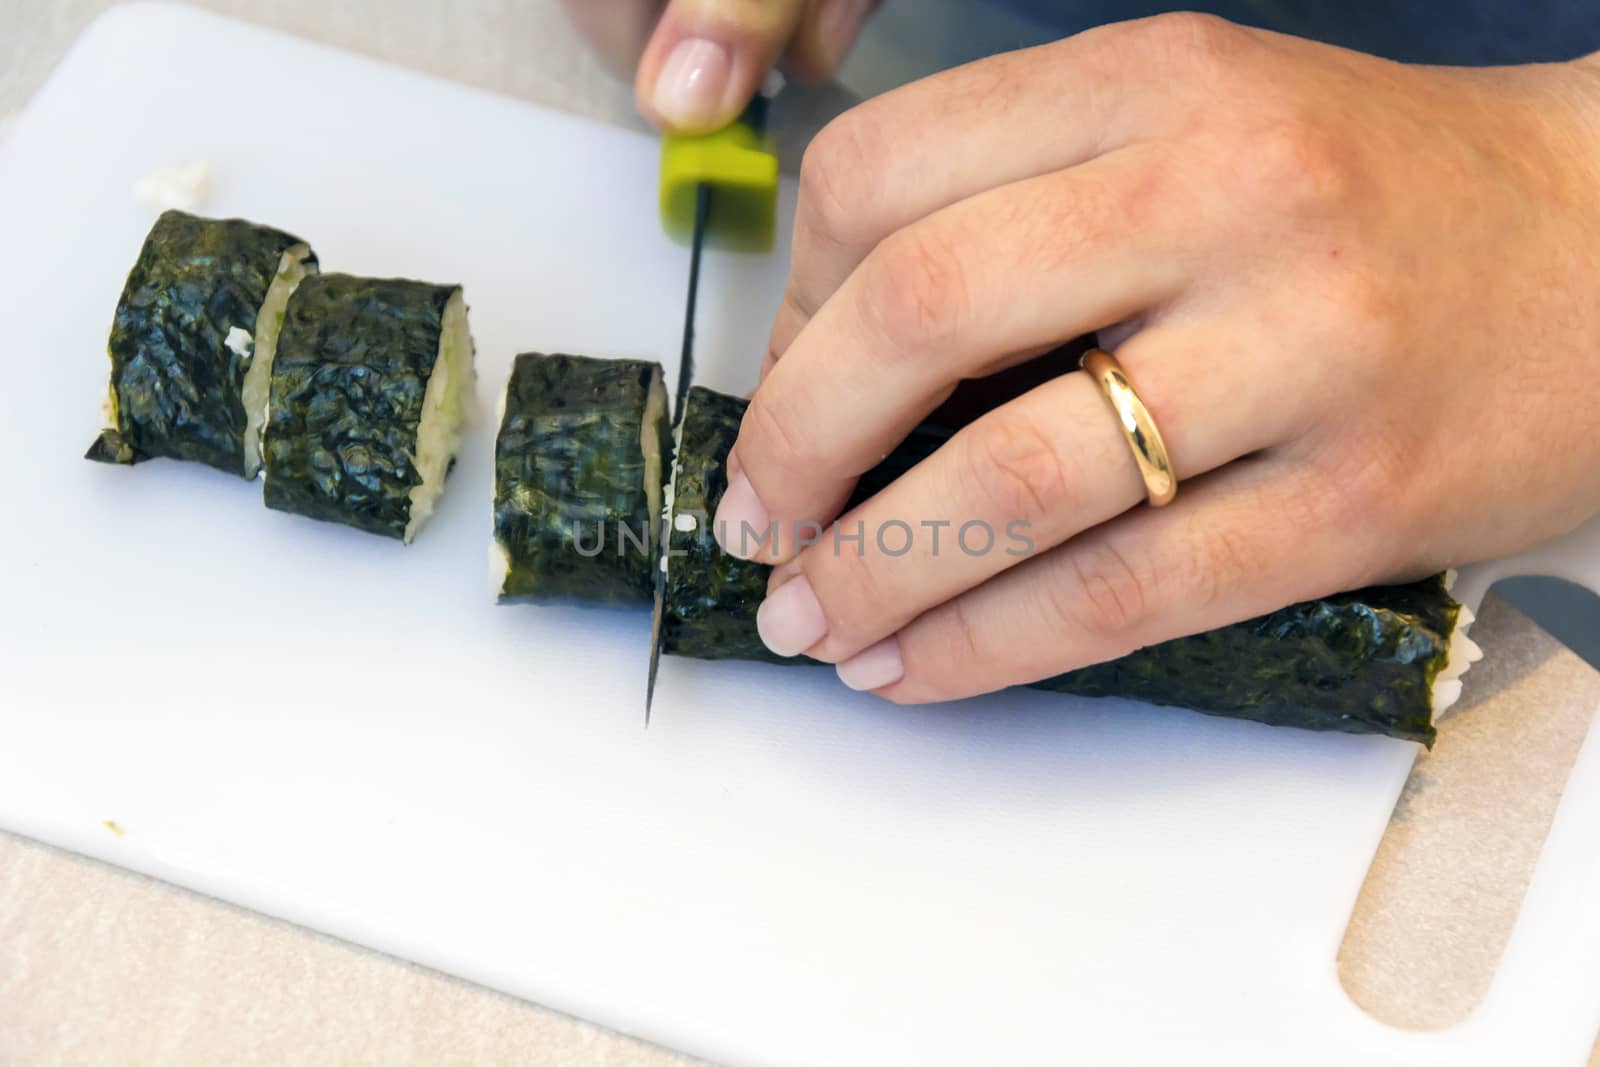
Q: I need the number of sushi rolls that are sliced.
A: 3